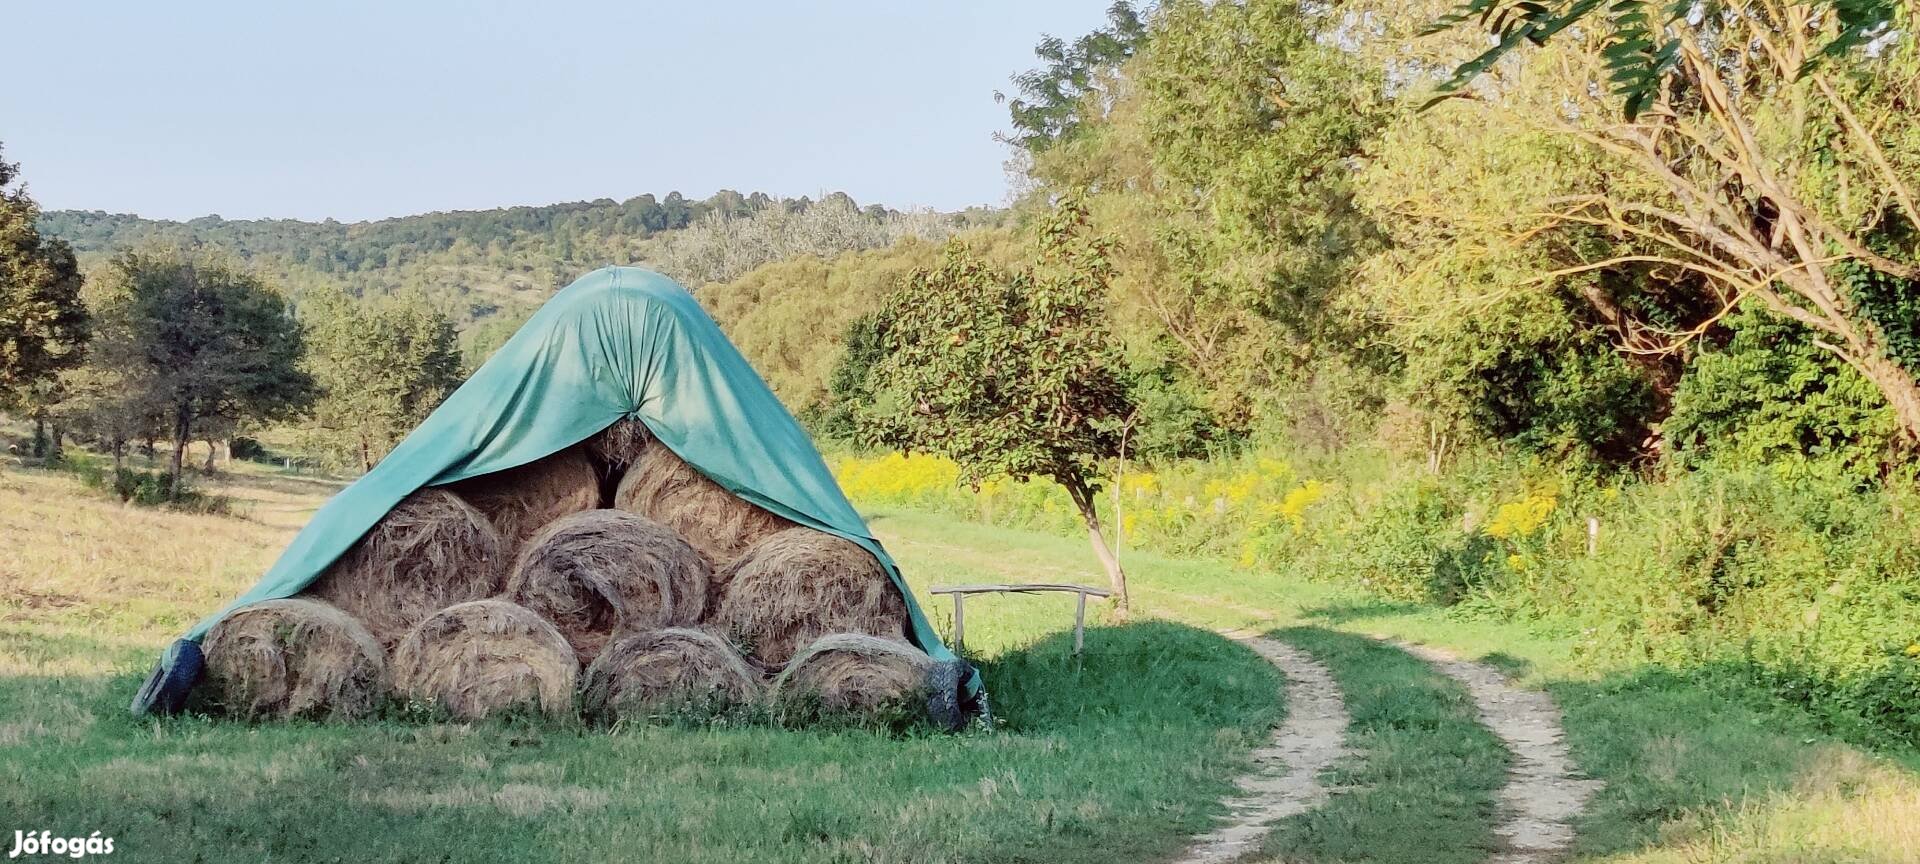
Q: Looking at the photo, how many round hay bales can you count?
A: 10